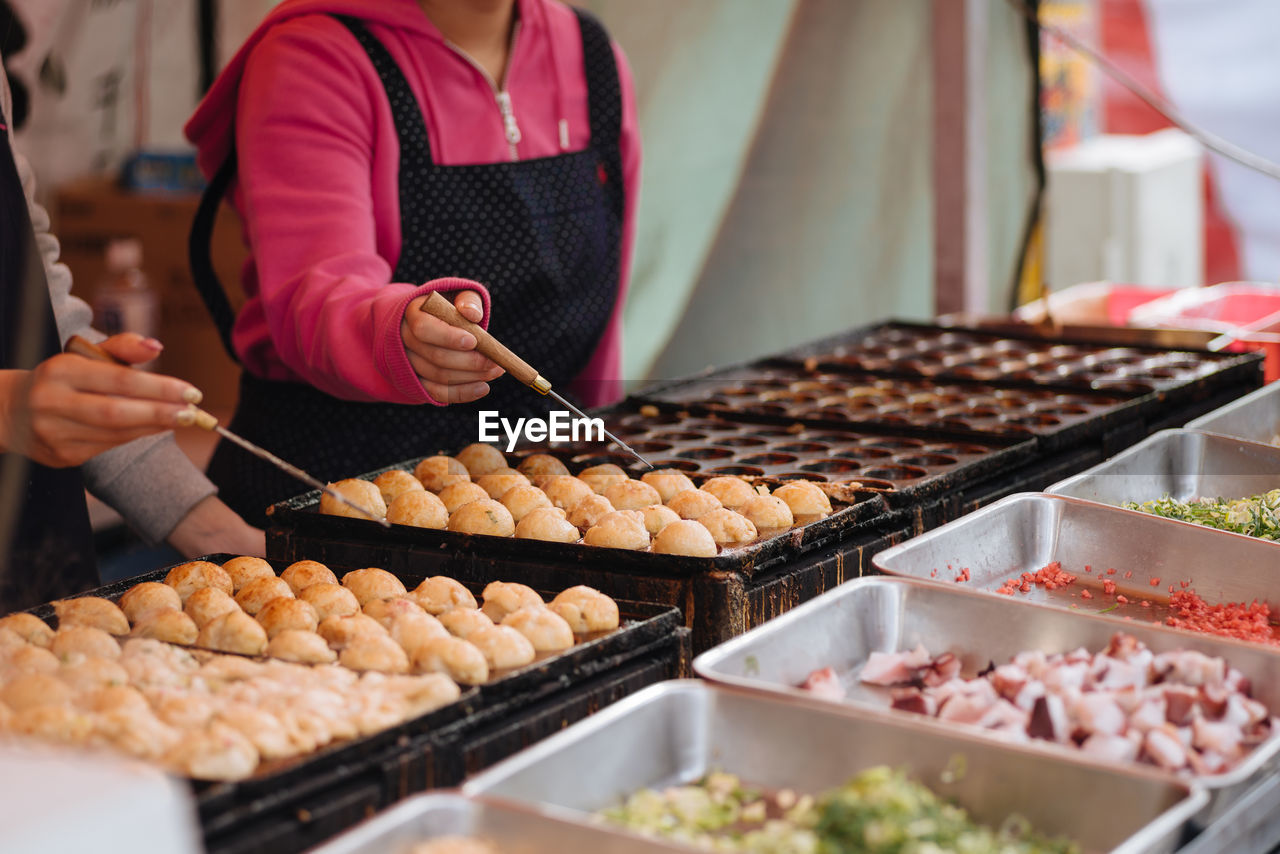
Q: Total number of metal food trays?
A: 6